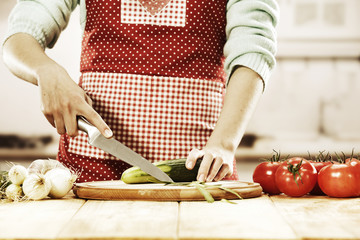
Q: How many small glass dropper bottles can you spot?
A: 0